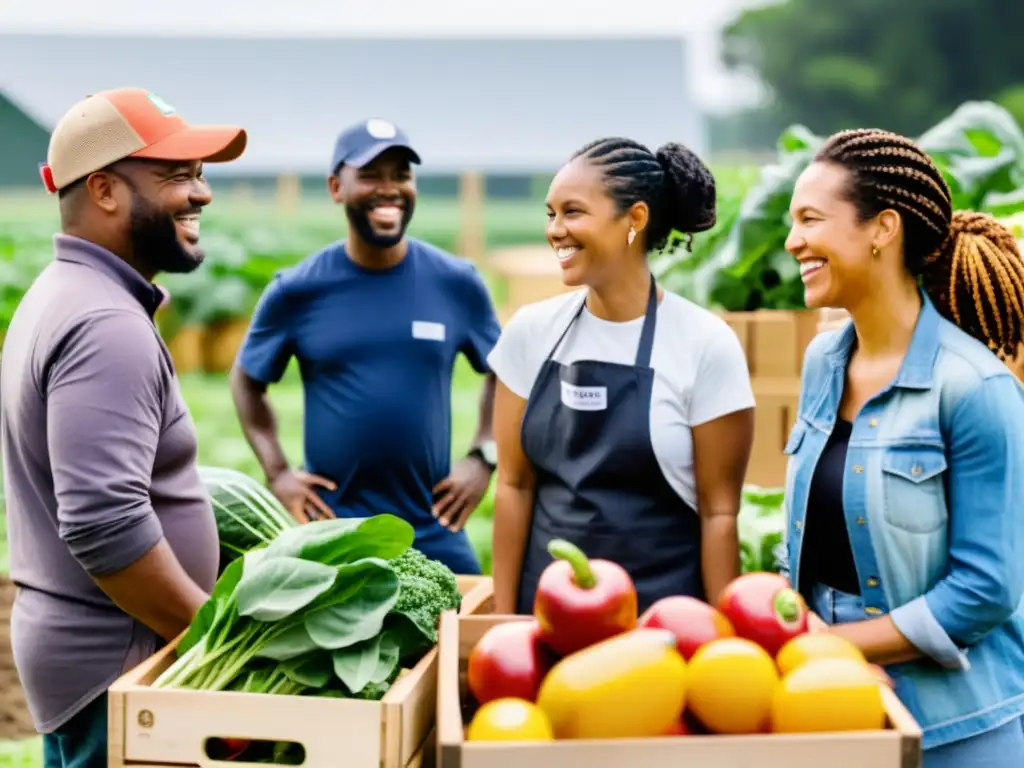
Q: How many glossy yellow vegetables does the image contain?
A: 5